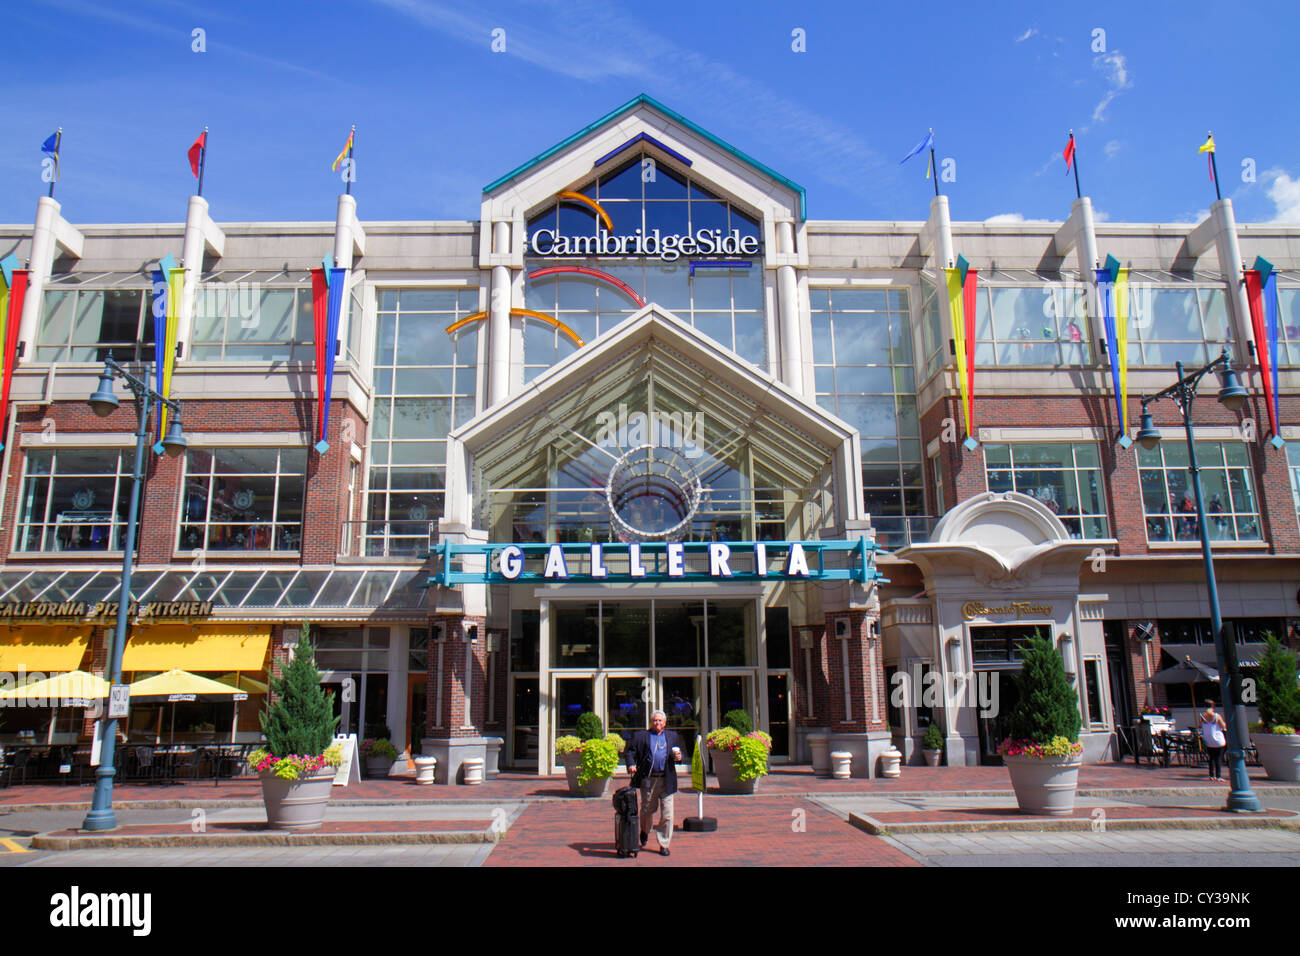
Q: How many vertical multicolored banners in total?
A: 6